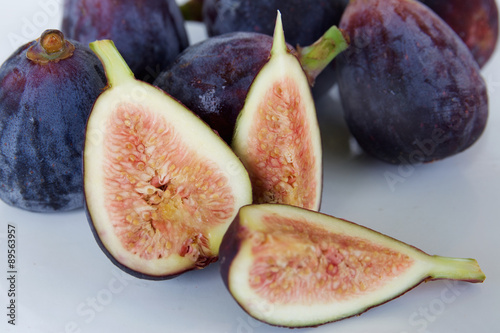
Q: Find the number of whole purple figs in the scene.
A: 6